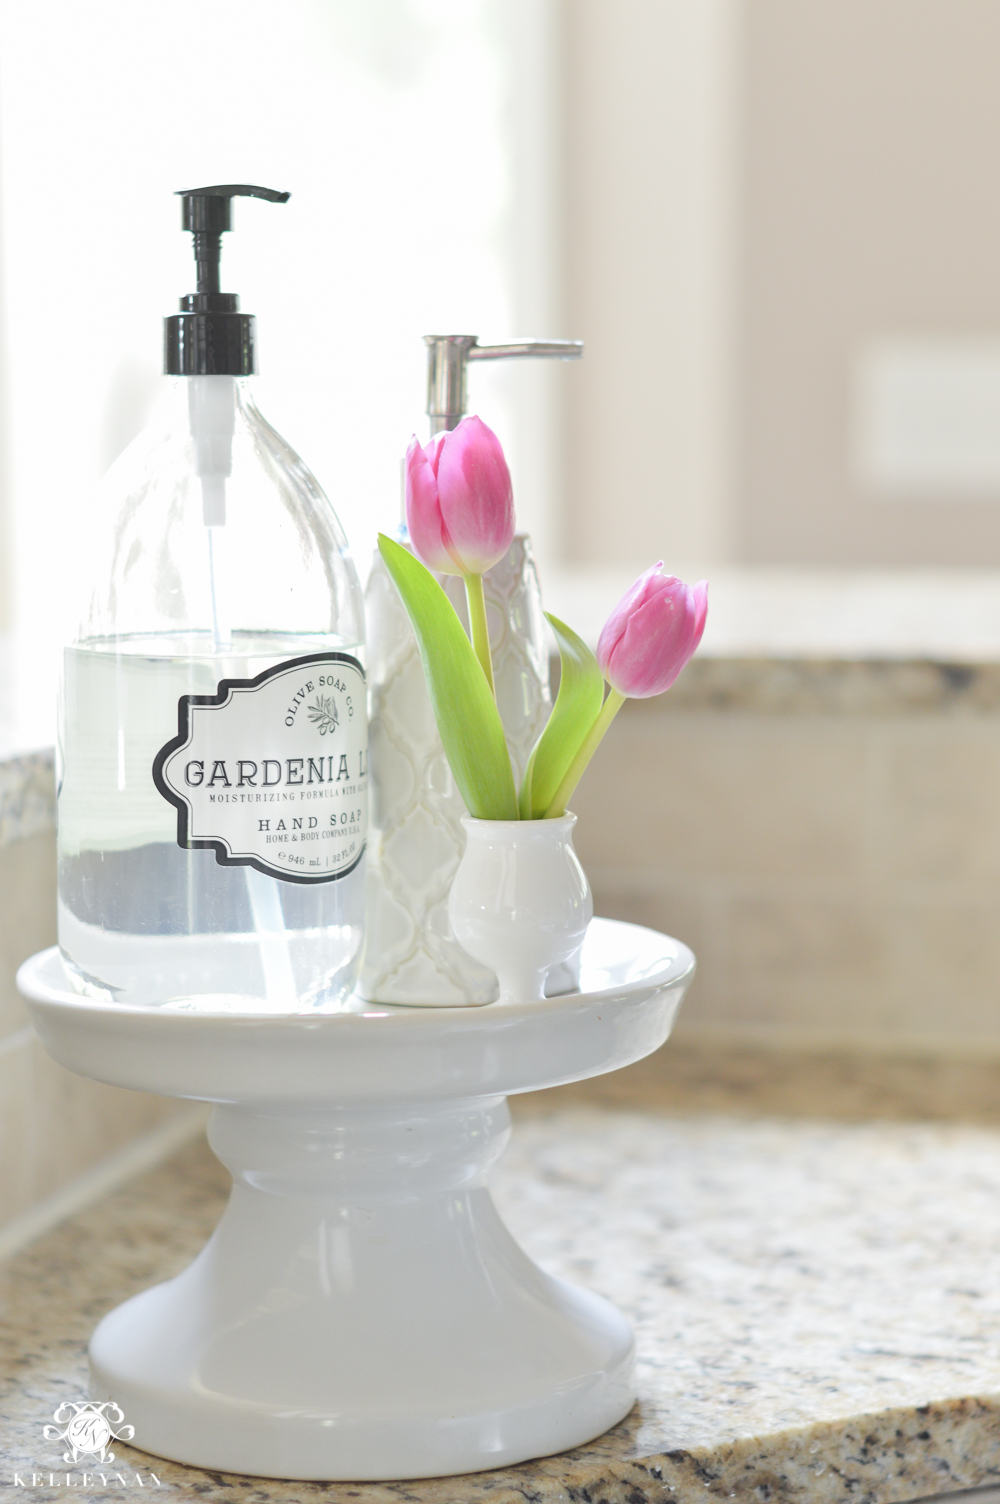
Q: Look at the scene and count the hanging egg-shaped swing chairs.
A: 0